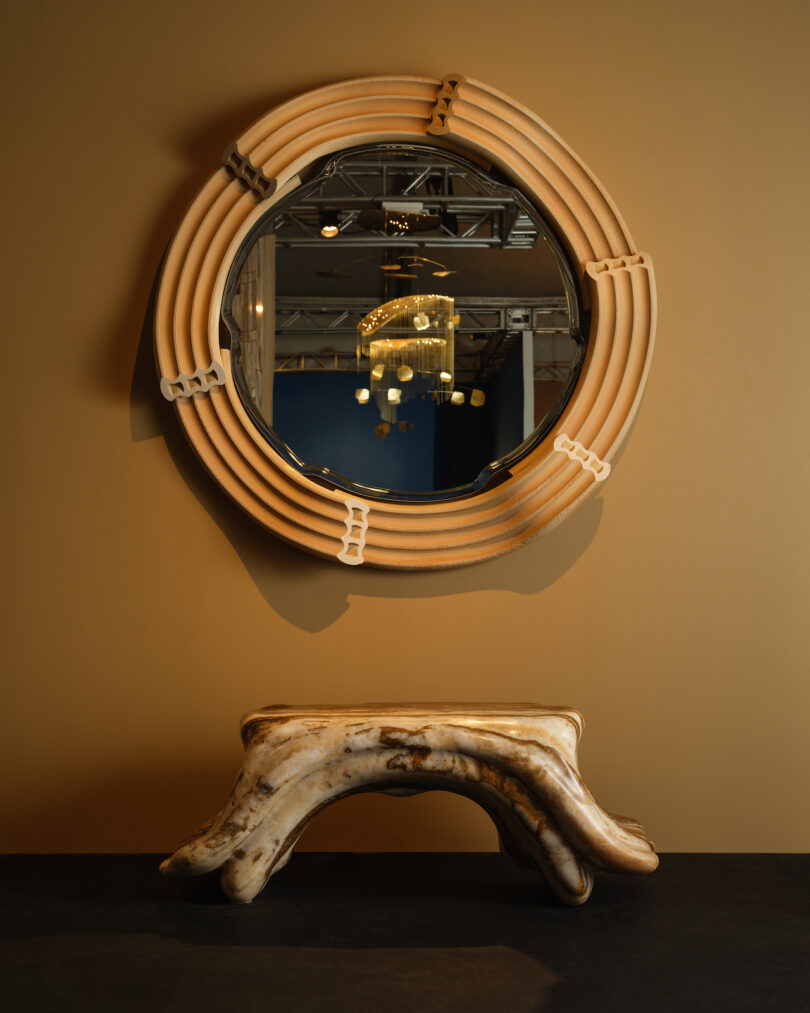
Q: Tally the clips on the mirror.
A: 6